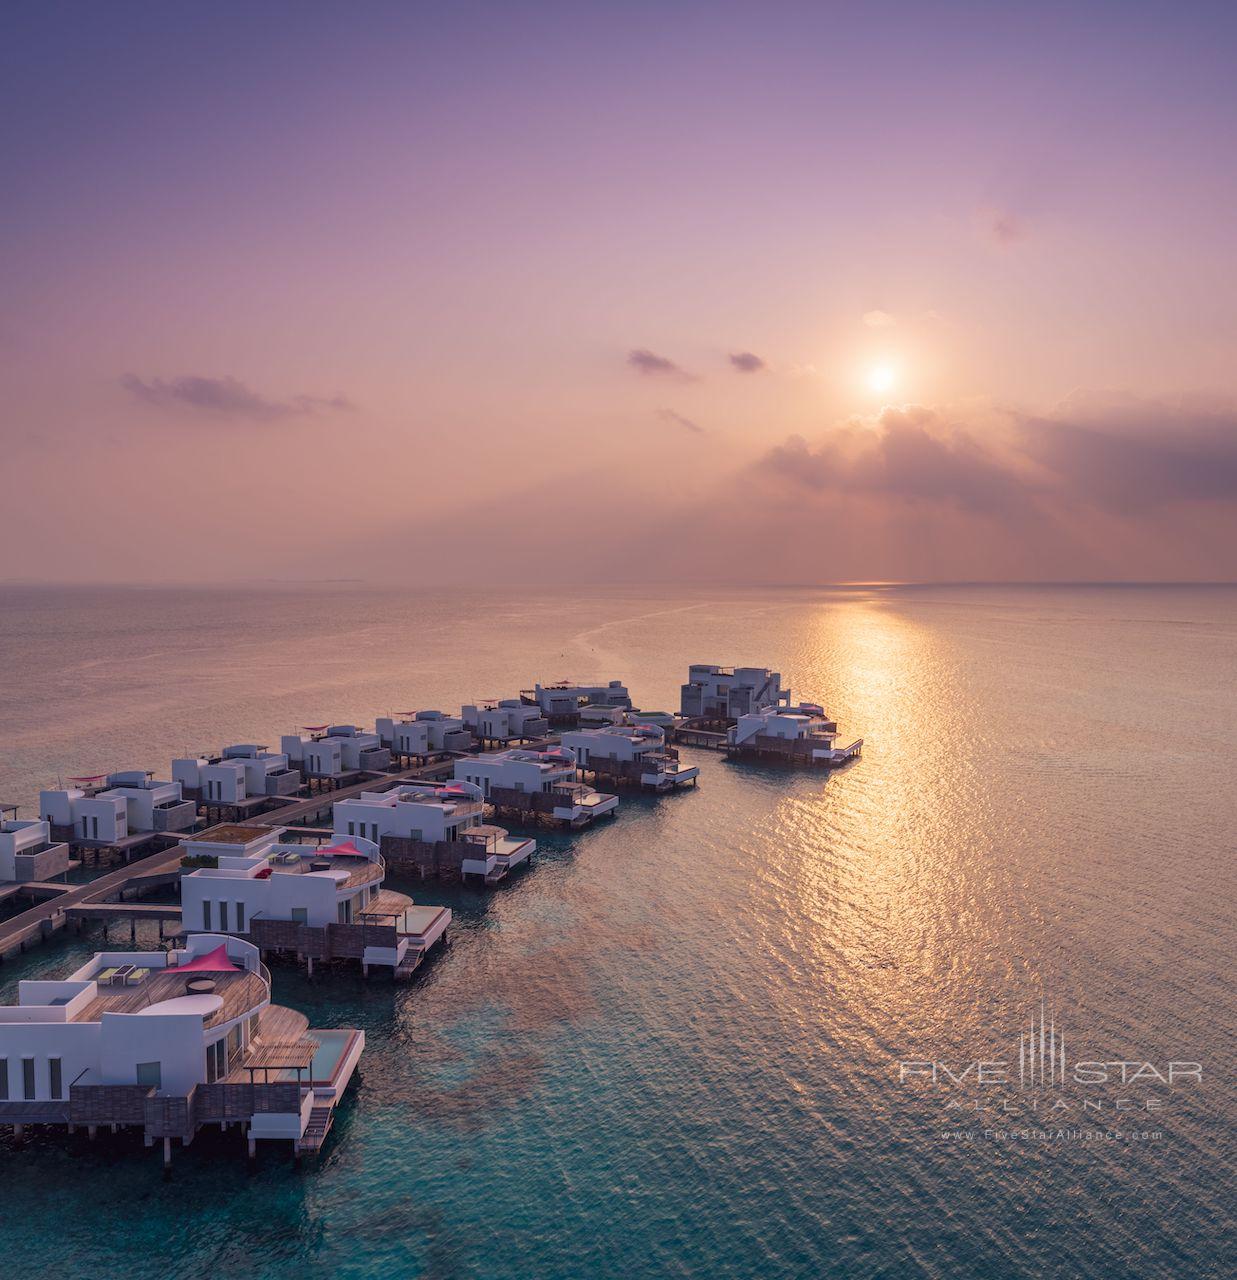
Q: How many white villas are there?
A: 14